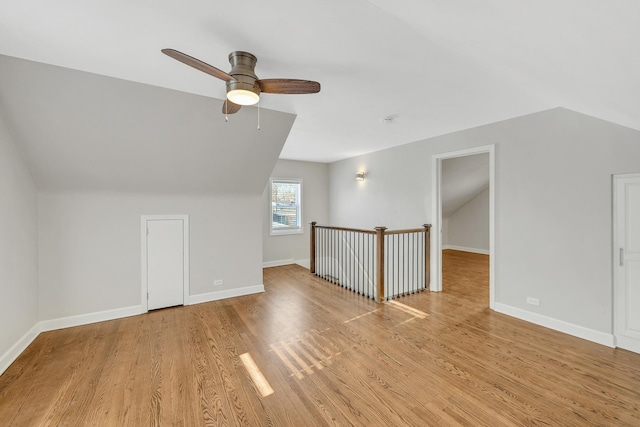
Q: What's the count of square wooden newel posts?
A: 3